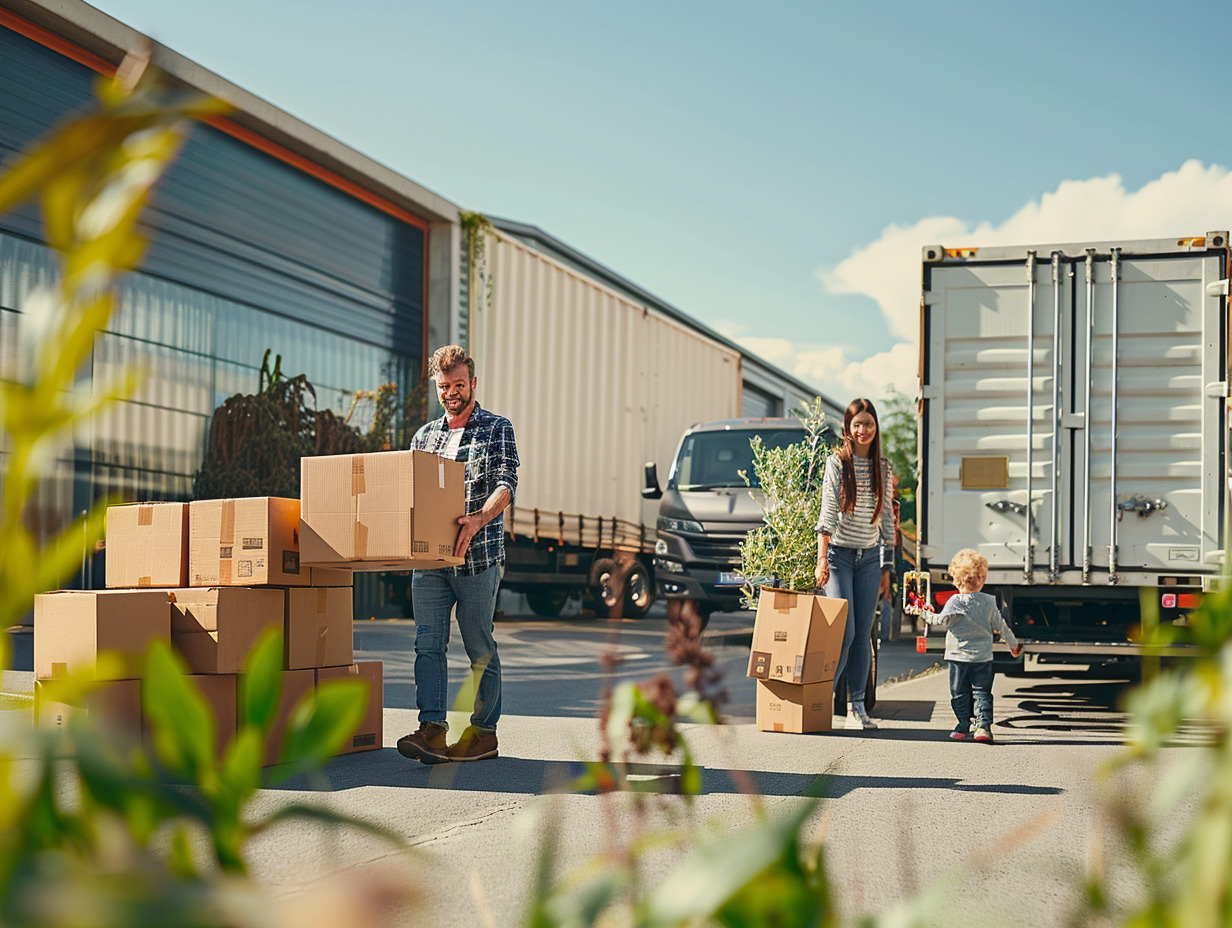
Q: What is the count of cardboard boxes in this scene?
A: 13